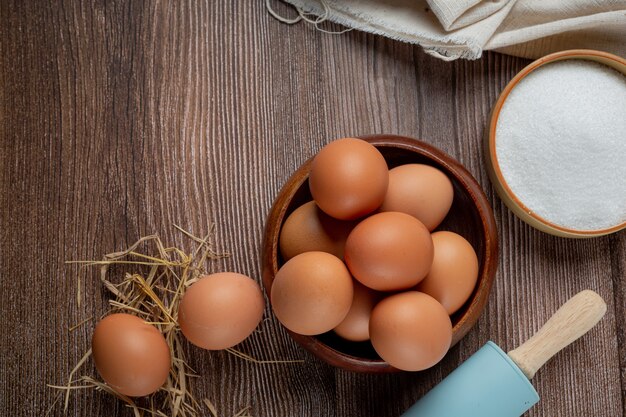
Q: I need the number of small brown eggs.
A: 10